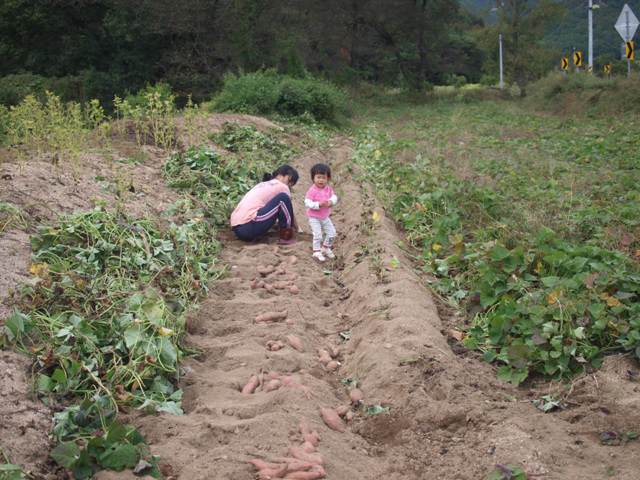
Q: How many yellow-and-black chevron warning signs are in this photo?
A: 4